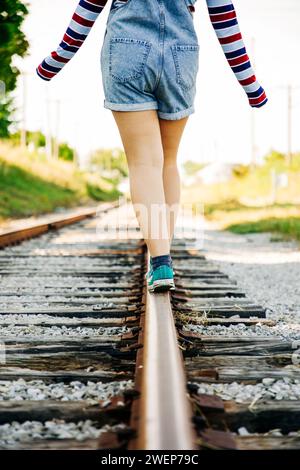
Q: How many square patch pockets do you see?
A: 2